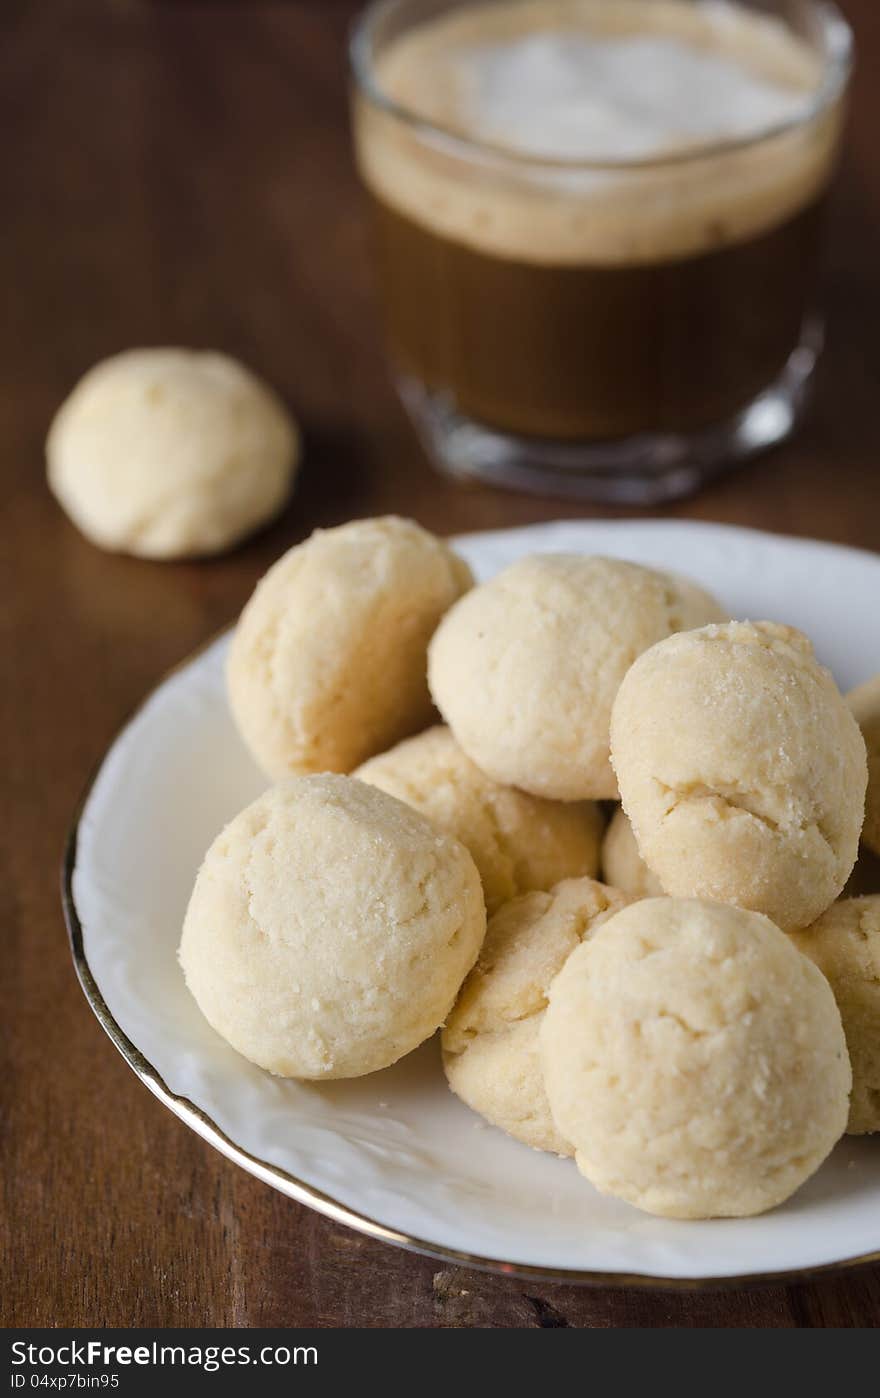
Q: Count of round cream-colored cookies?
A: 11